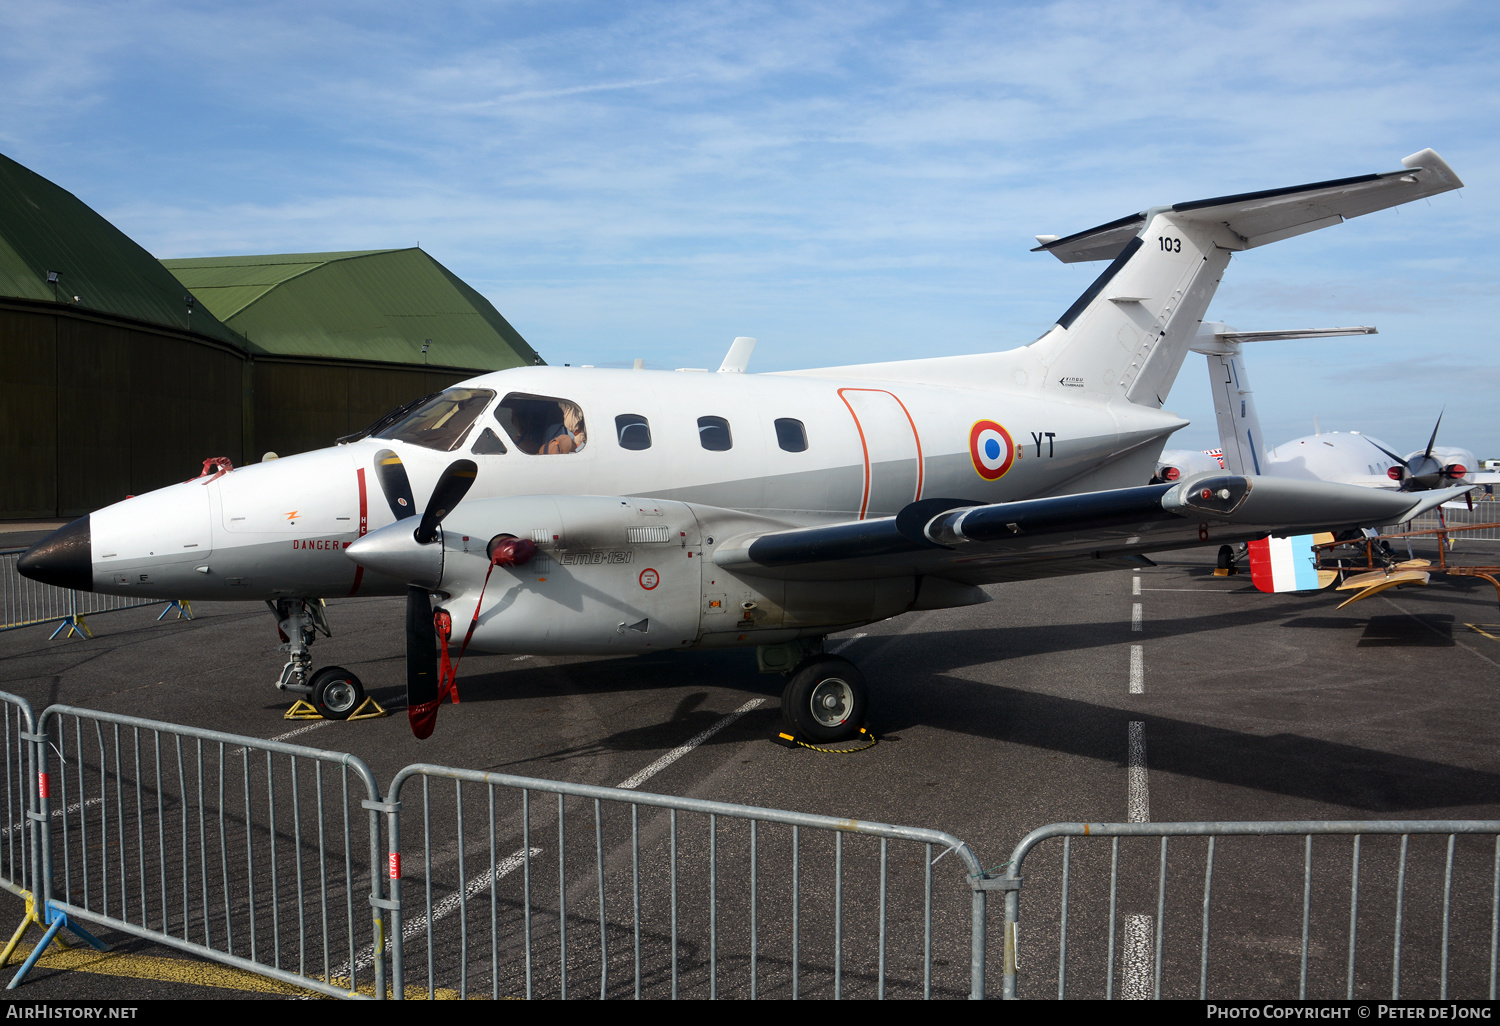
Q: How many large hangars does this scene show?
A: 2